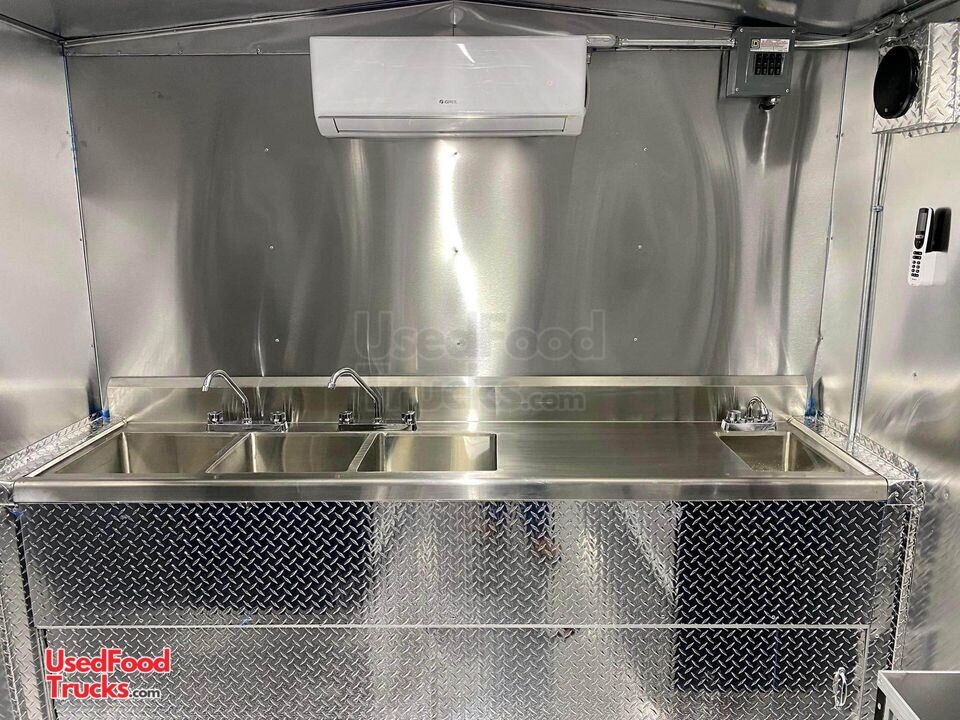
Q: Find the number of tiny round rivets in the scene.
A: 9